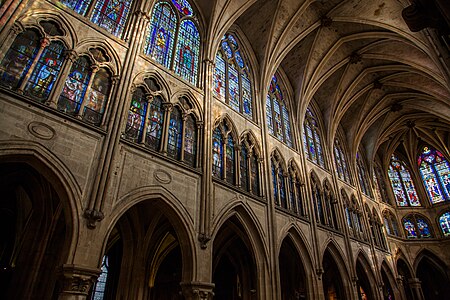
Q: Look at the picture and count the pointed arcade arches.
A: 9